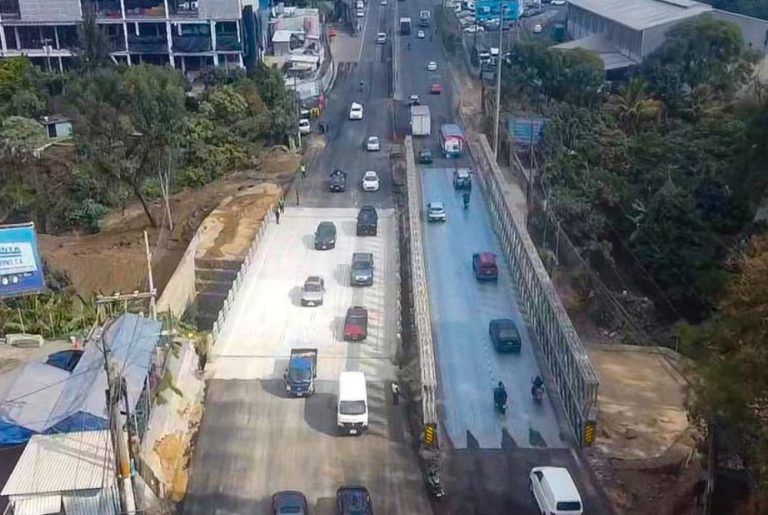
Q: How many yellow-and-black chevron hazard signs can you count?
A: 2